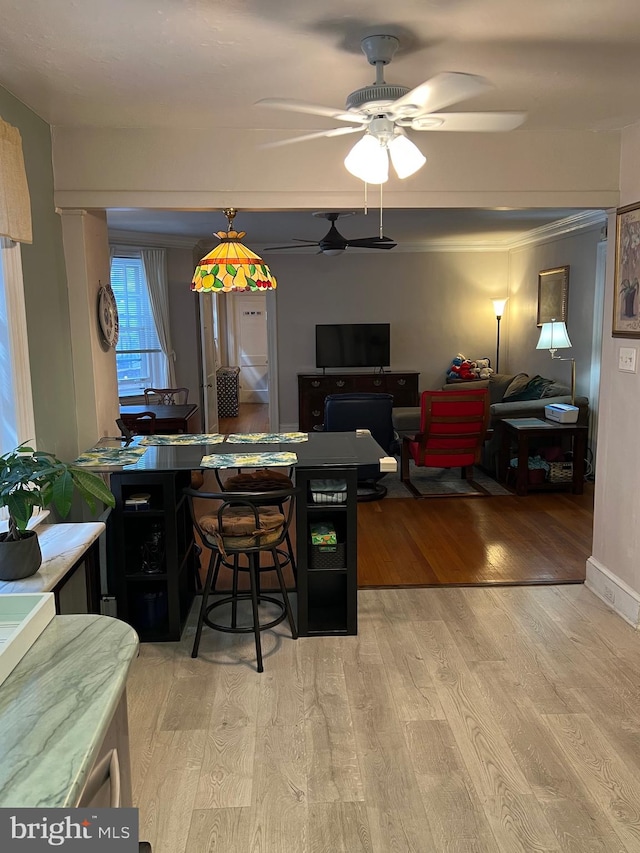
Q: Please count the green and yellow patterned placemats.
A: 4